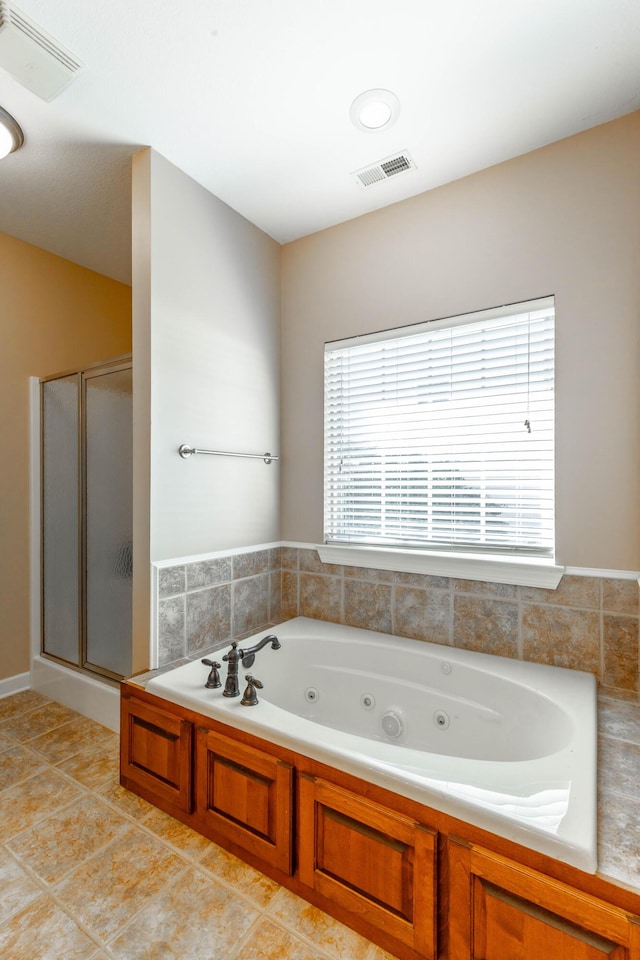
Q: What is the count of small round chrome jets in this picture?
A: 3